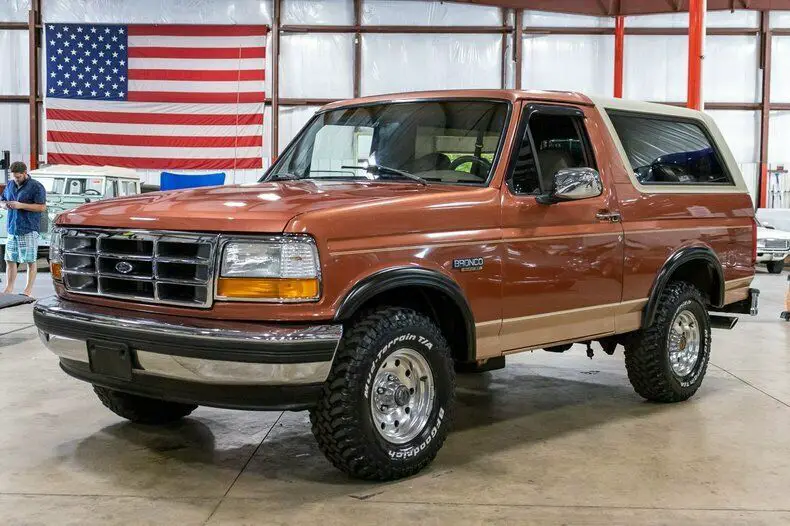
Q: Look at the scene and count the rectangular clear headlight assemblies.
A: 2